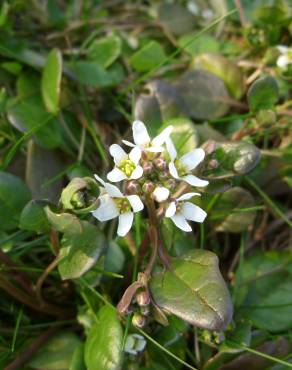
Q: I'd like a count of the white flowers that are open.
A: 5